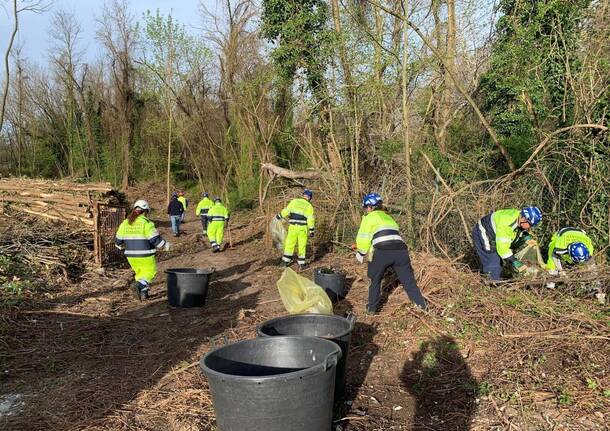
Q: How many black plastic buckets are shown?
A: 4